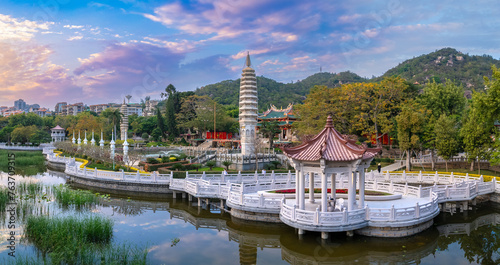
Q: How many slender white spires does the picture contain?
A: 7